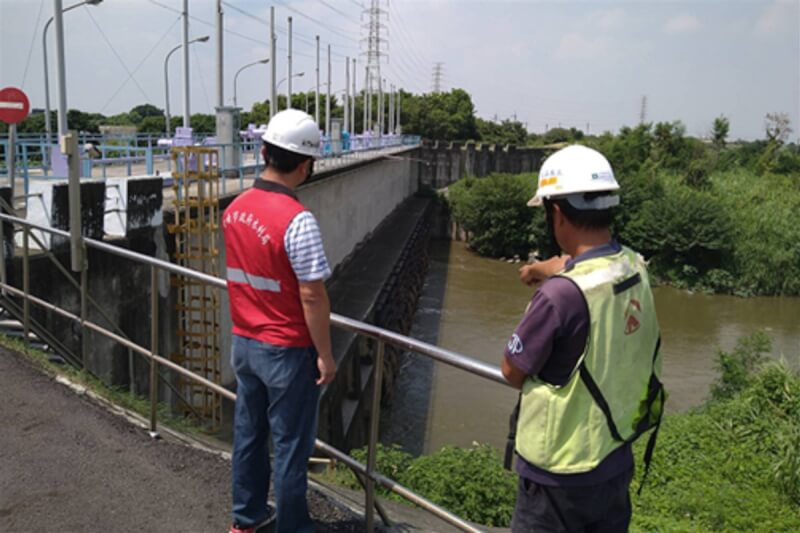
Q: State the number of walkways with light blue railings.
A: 1